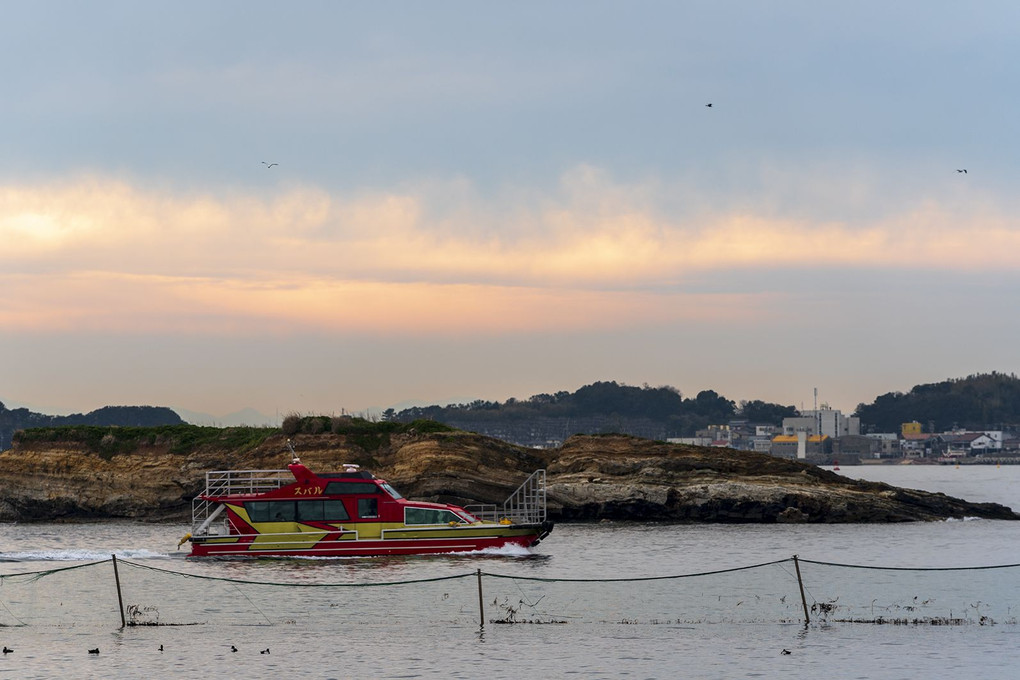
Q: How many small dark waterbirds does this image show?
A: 6